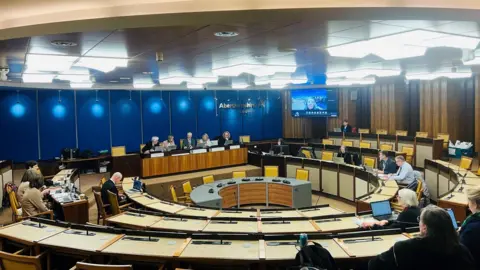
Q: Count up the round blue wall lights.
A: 7